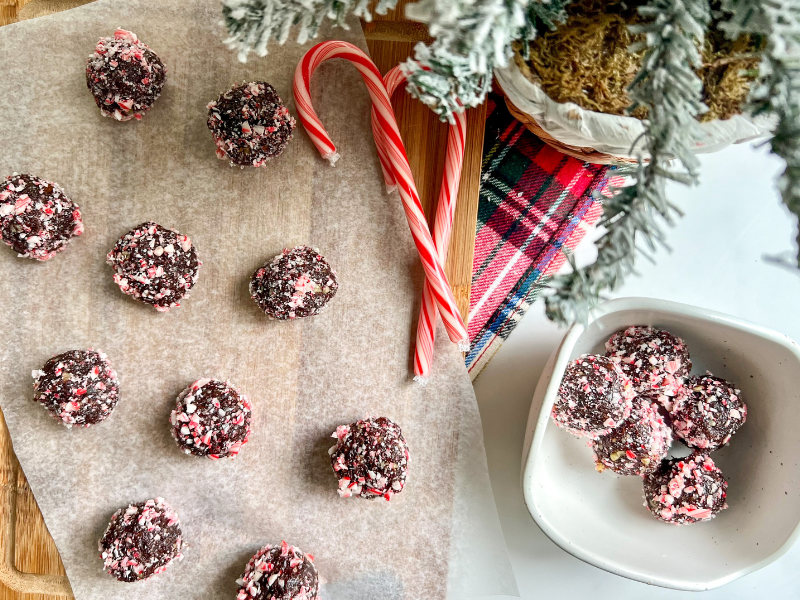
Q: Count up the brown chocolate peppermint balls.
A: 15